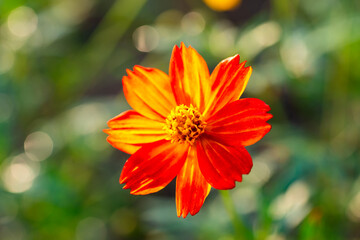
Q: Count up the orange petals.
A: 8